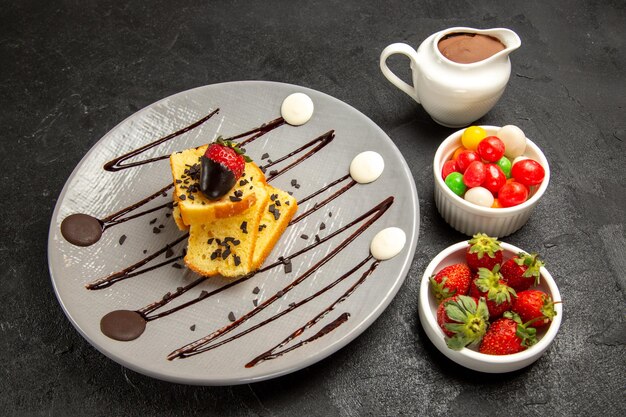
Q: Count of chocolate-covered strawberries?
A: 1